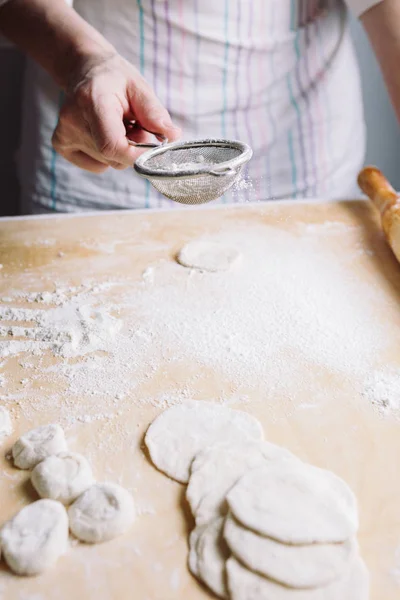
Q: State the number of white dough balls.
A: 4